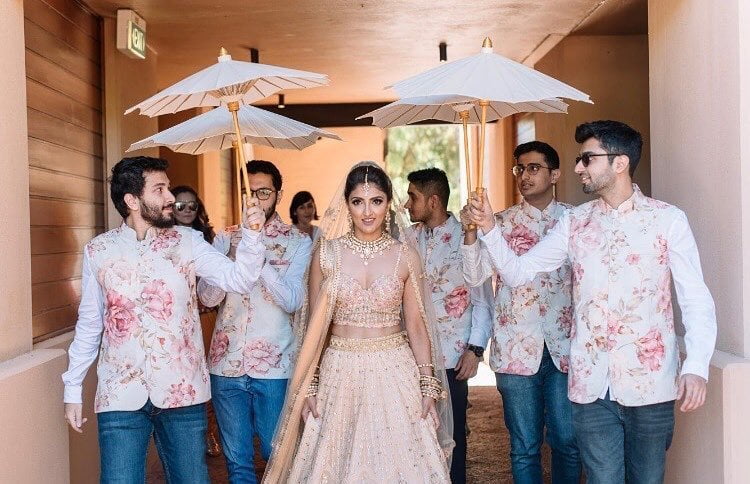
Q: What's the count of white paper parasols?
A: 4